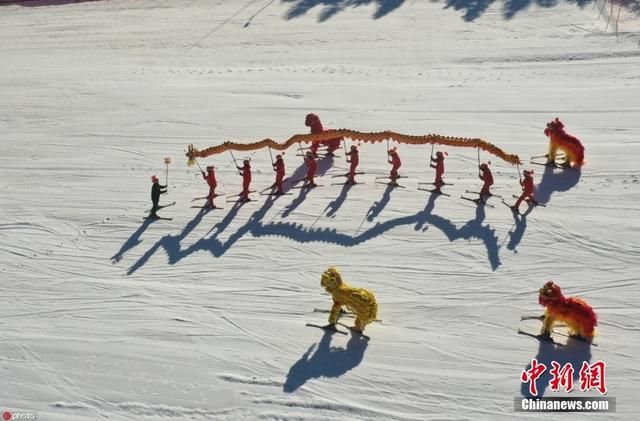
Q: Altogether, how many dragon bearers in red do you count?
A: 9